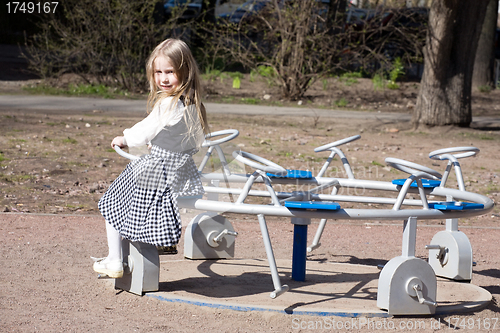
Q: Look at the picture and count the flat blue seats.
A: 4